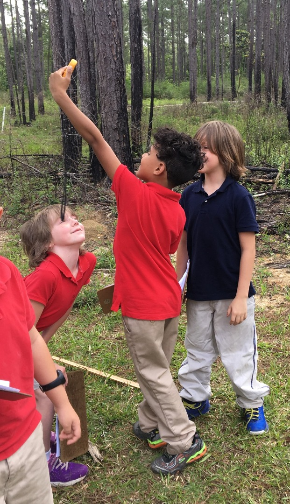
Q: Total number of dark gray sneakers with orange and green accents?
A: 2